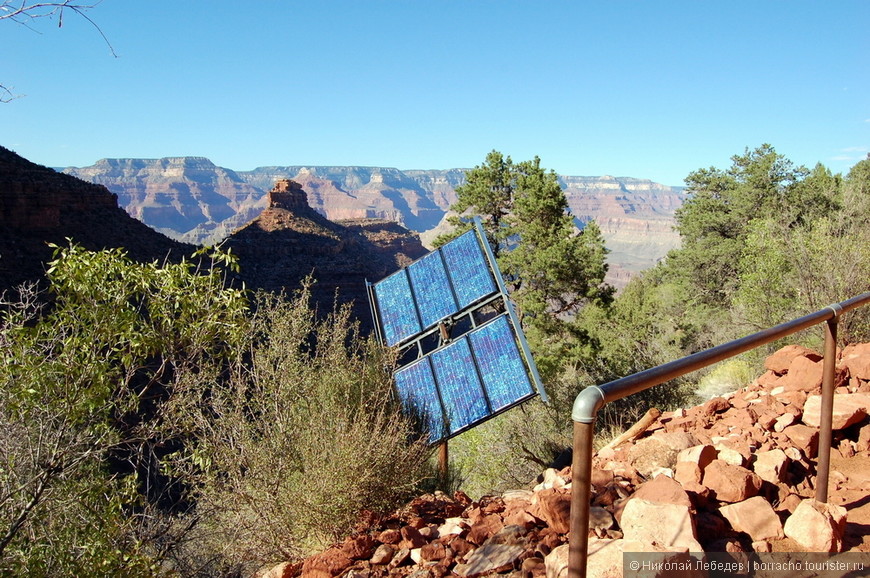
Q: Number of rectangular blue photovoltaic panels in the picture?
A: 6